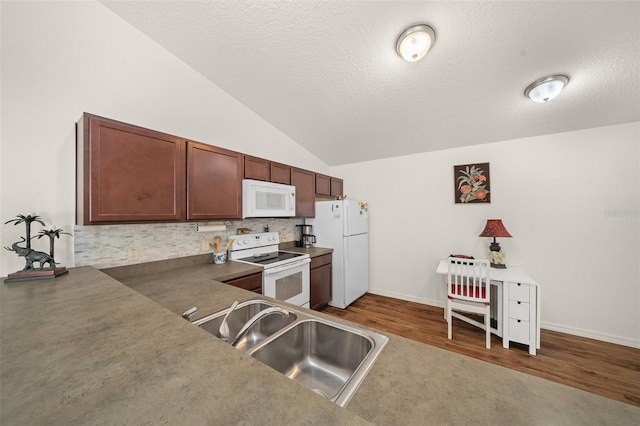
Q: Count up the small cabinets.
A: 4